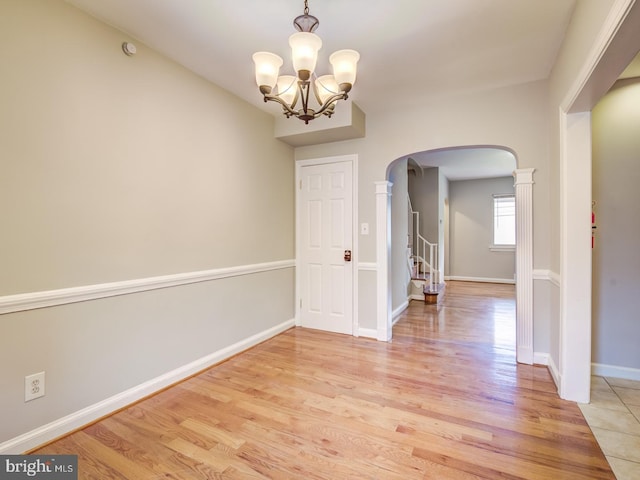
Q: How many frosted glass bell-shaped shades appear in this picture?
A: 5